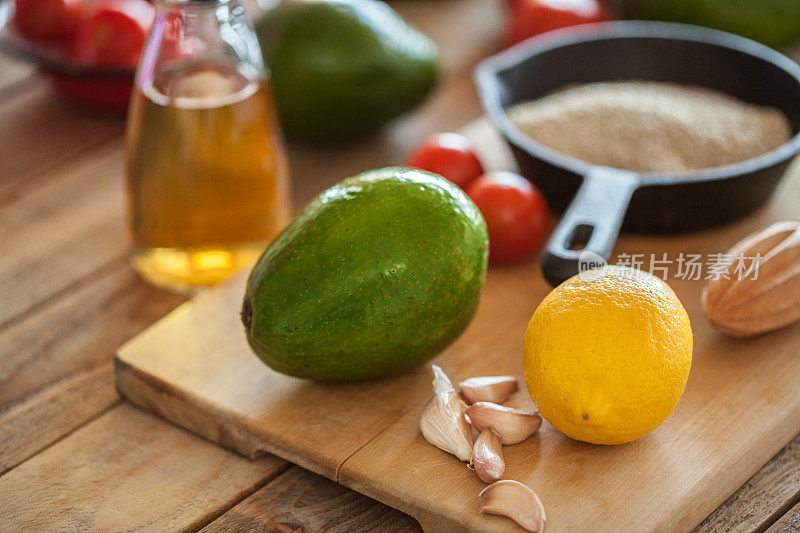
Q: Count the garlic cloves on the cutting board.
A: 5